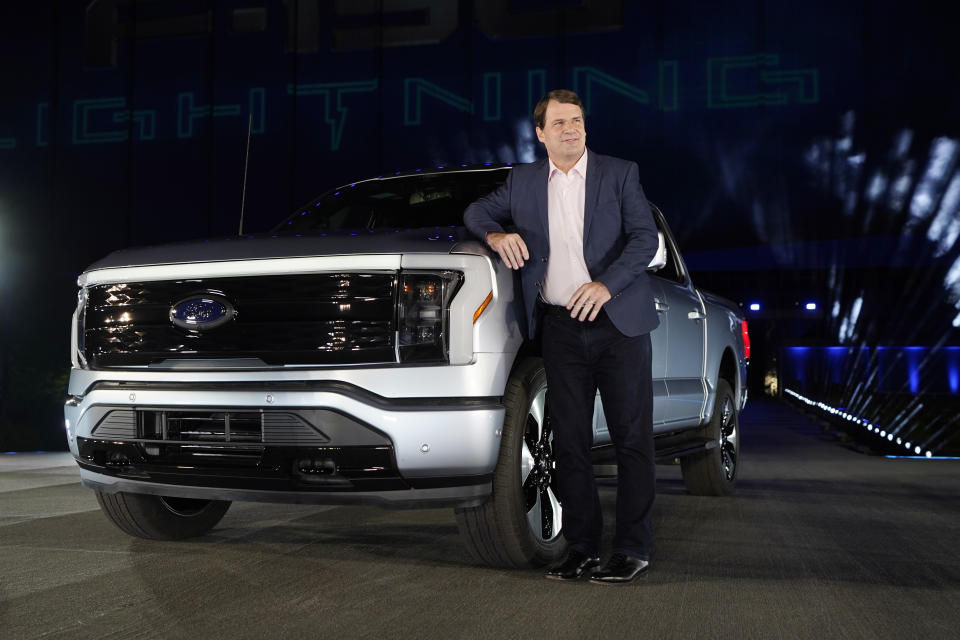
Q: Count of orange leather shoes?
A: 0